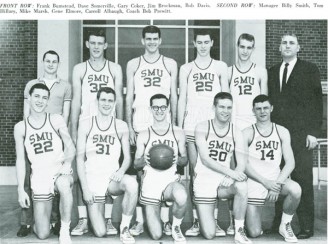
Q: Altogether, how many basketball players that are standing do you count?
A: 4